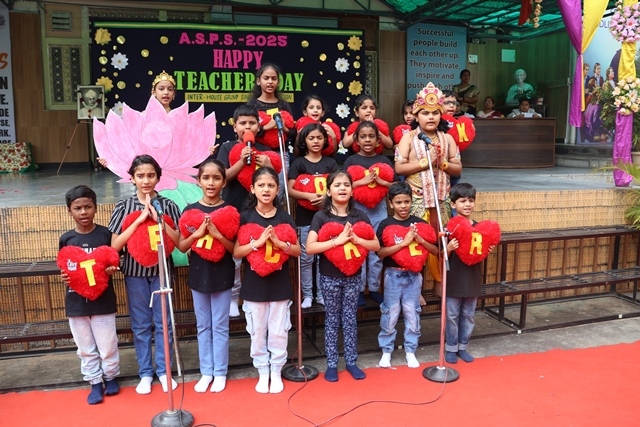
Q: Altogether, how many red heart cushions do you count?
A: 15